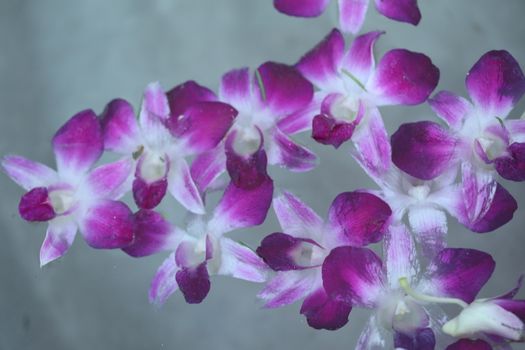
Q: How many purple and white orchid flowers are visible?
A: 11